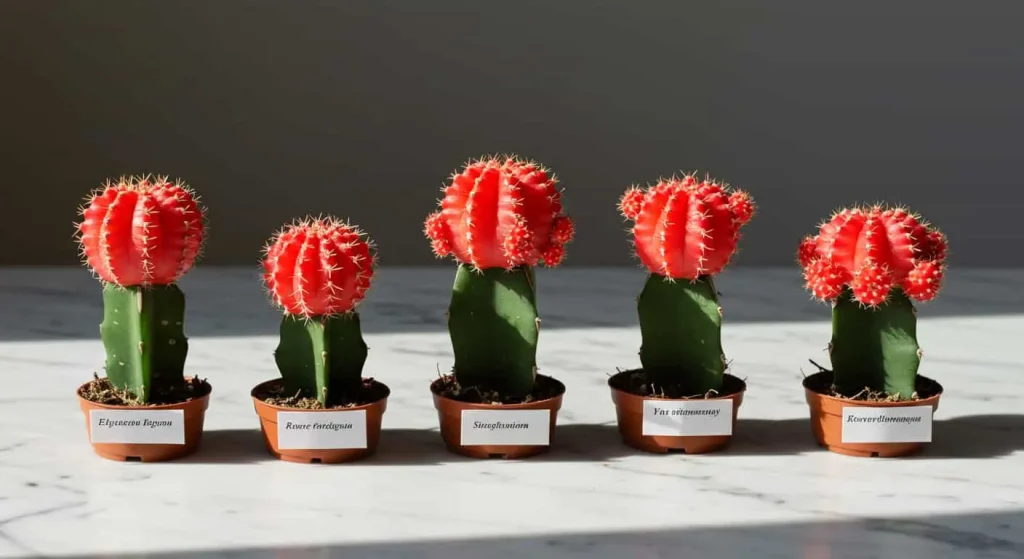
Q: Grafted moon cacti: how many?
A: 5